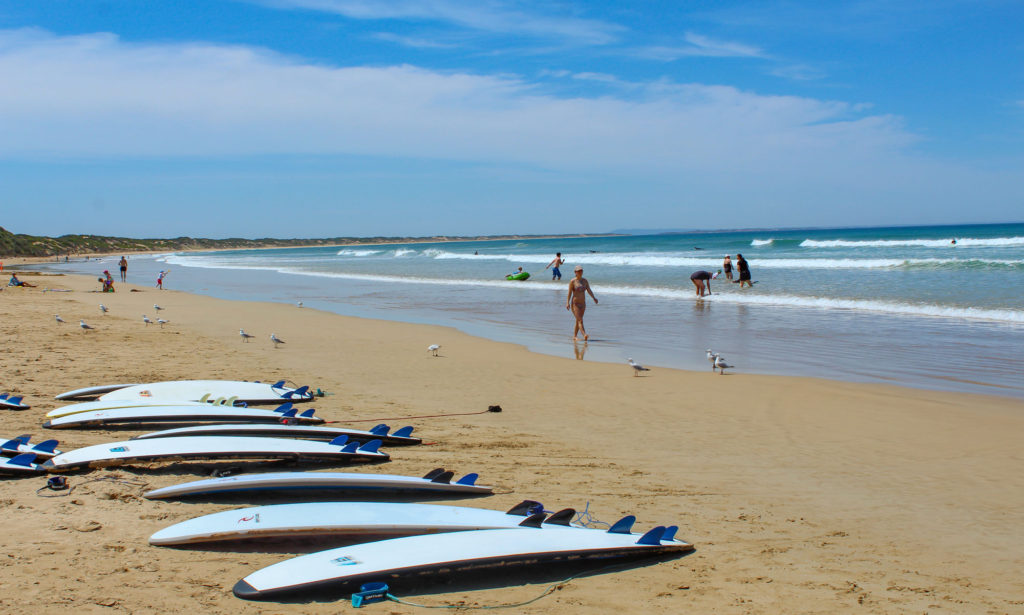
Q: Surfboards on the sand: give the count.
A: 12